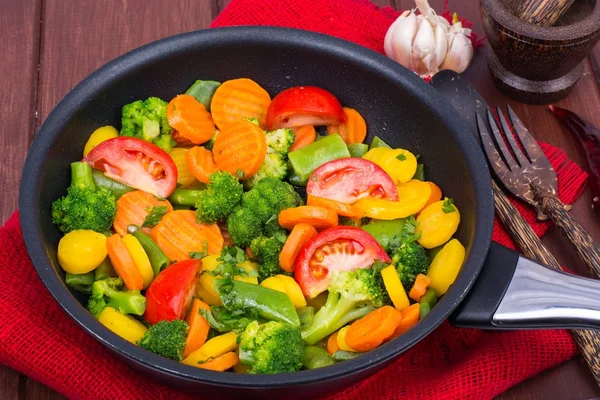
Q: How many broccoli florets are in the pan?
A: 11